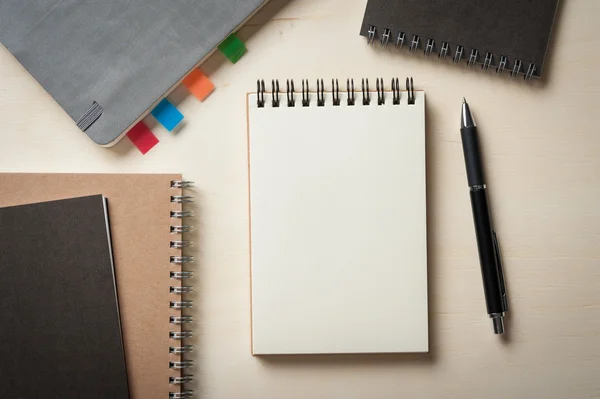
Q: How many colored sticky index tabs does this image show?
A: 4